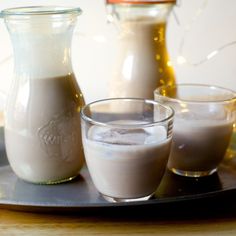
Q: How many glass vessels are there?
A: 4